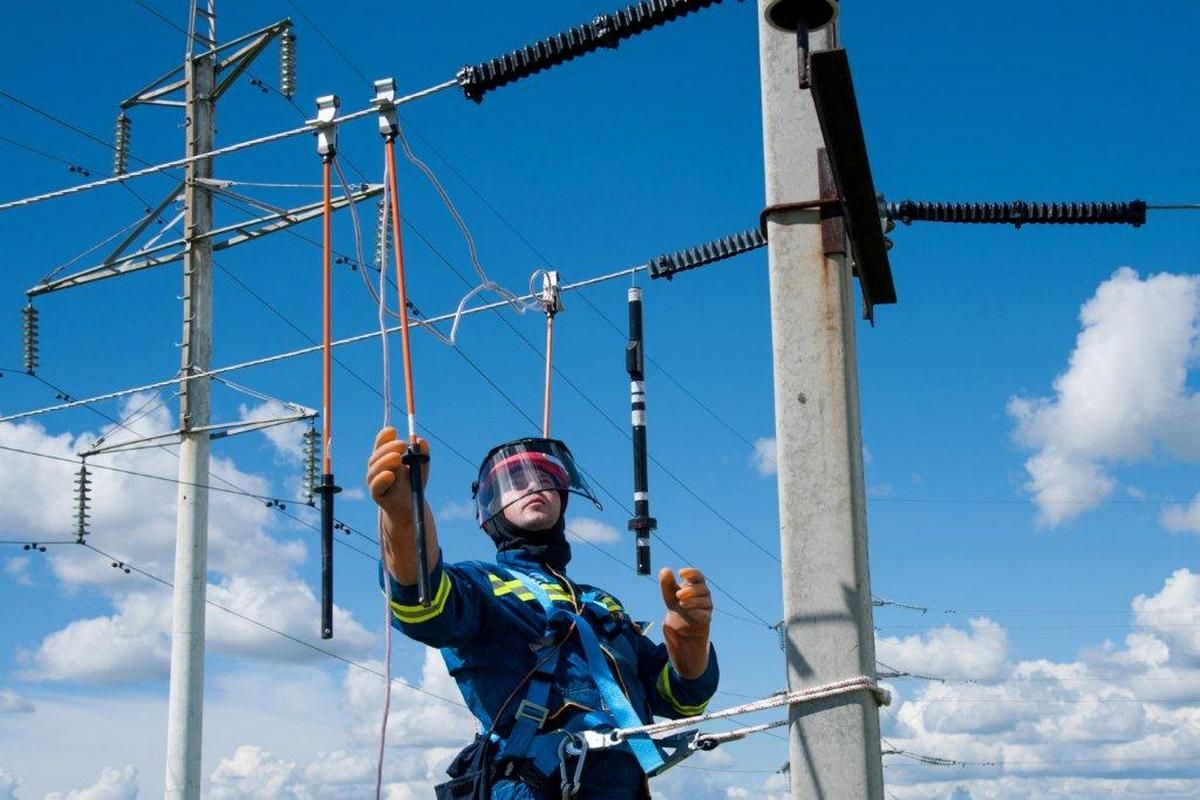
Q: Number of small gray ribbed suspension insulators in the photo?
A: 6